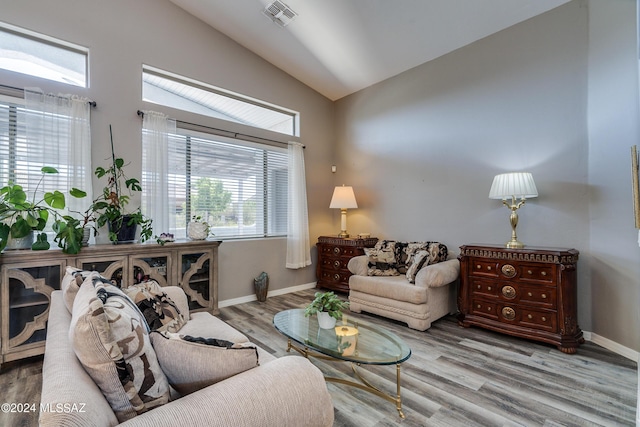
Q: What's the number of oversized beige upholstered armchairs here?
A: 1